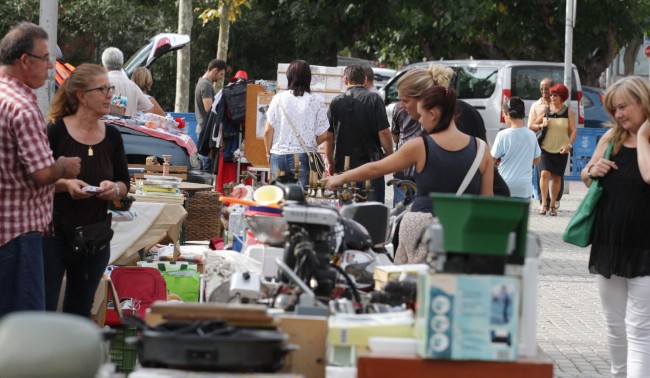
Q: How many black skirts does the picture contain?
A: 1